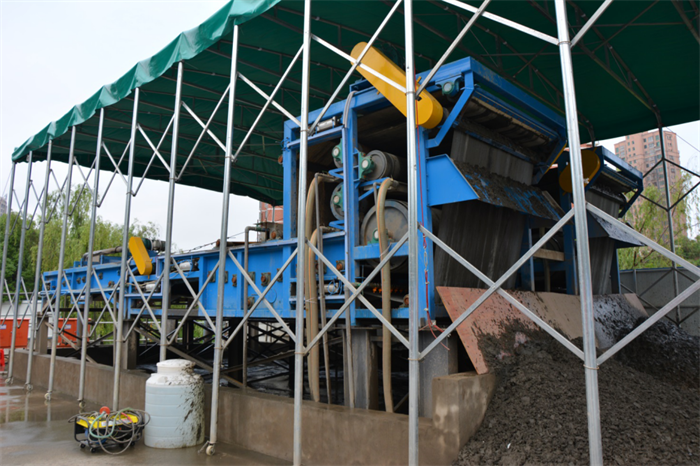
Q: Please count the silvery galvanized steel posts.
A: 11